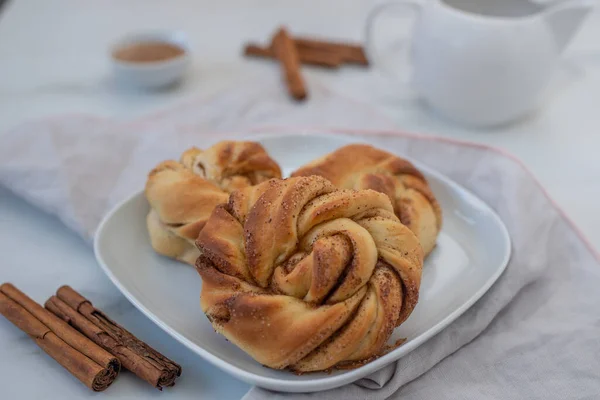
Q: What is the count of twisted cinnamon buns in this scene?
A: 3